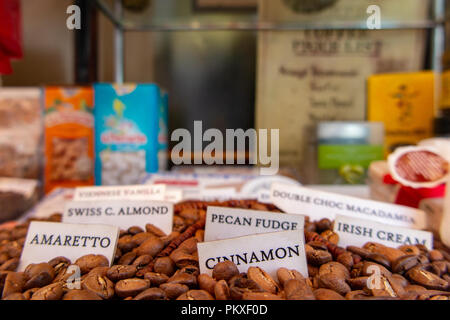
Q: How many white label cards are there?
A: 7